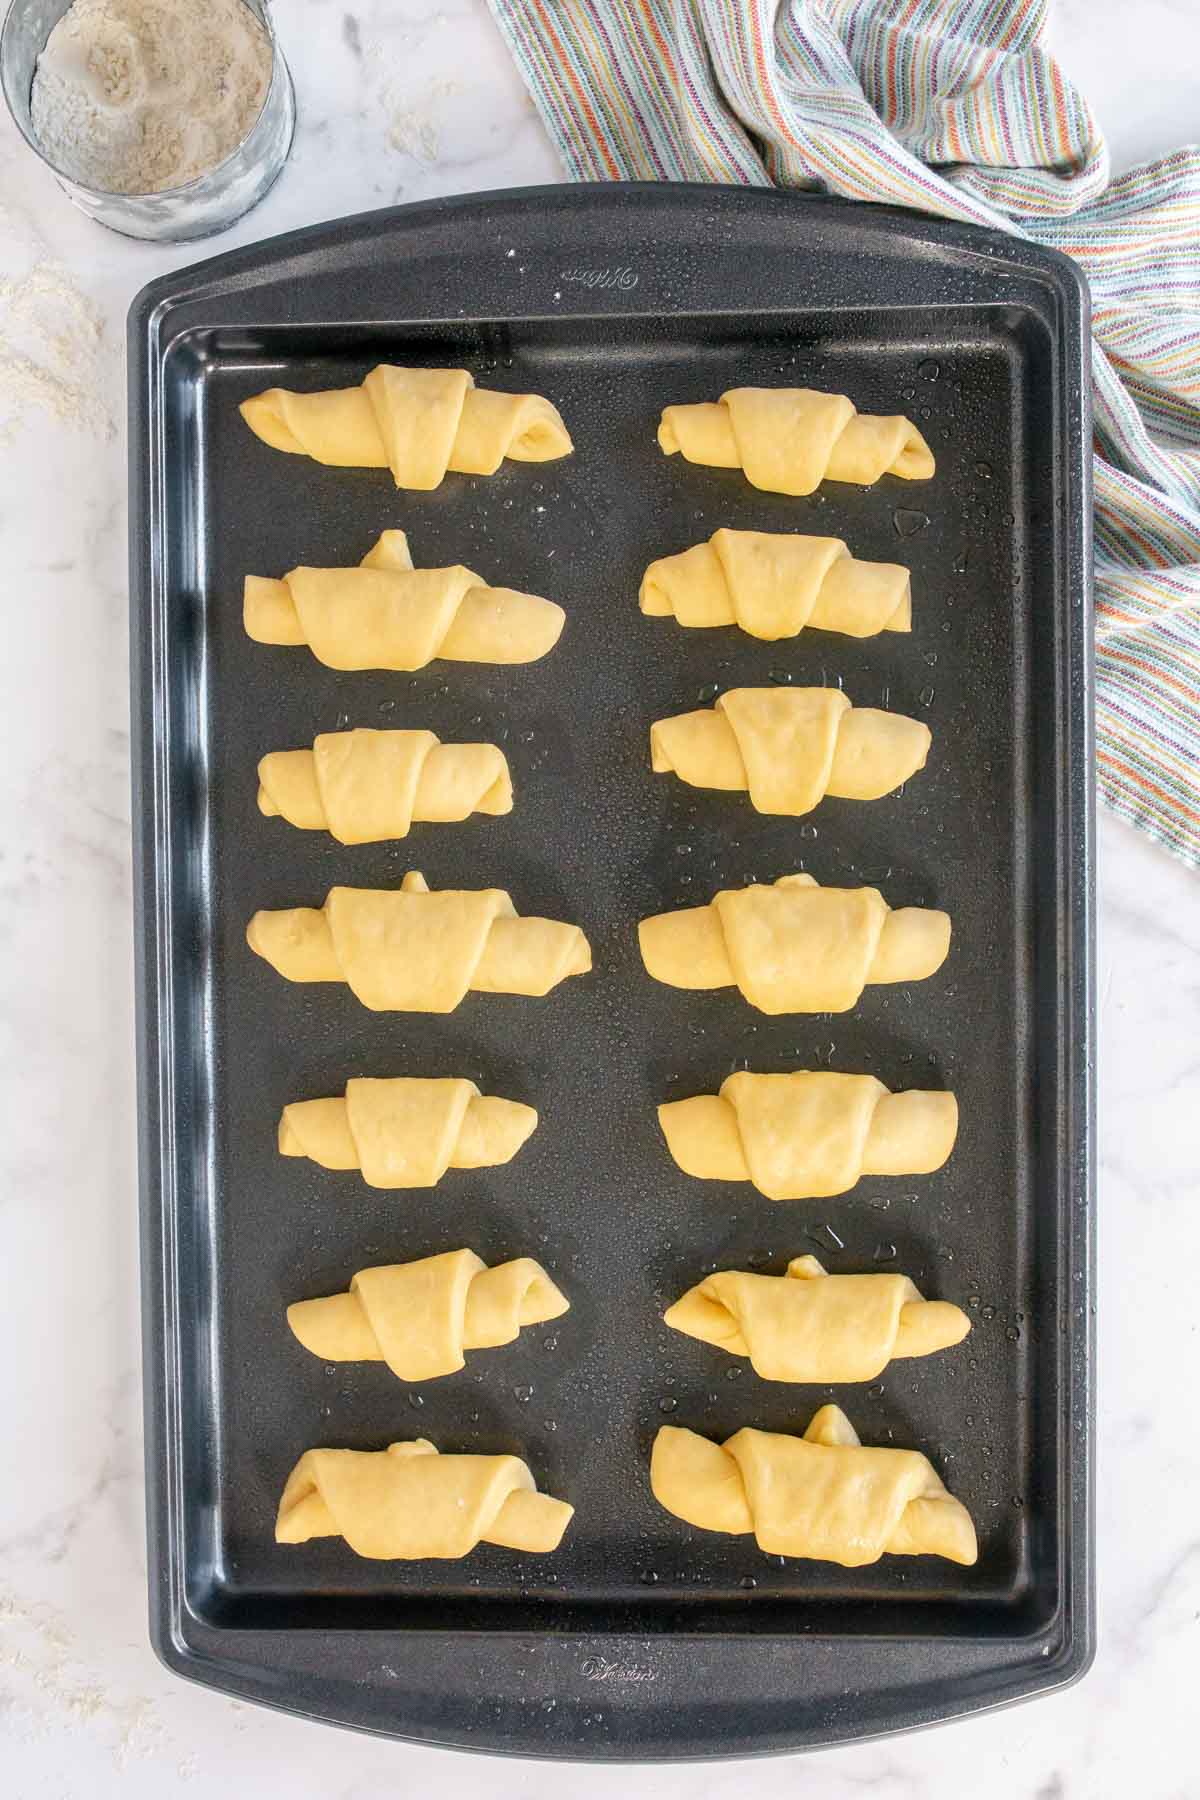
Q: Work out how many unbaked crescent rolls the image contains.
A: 14